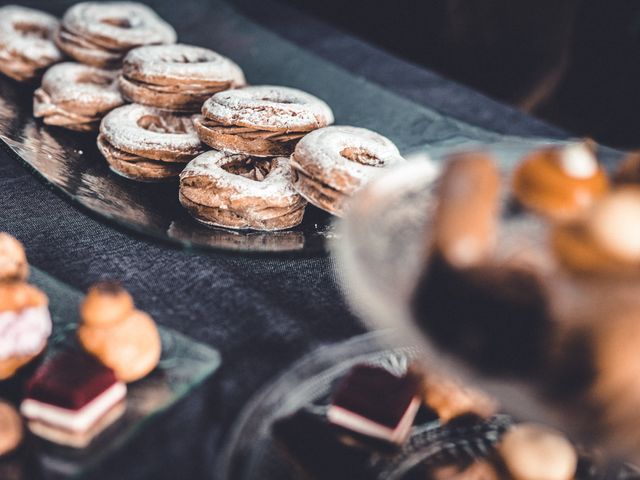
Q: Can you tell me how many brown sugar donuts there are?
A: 8